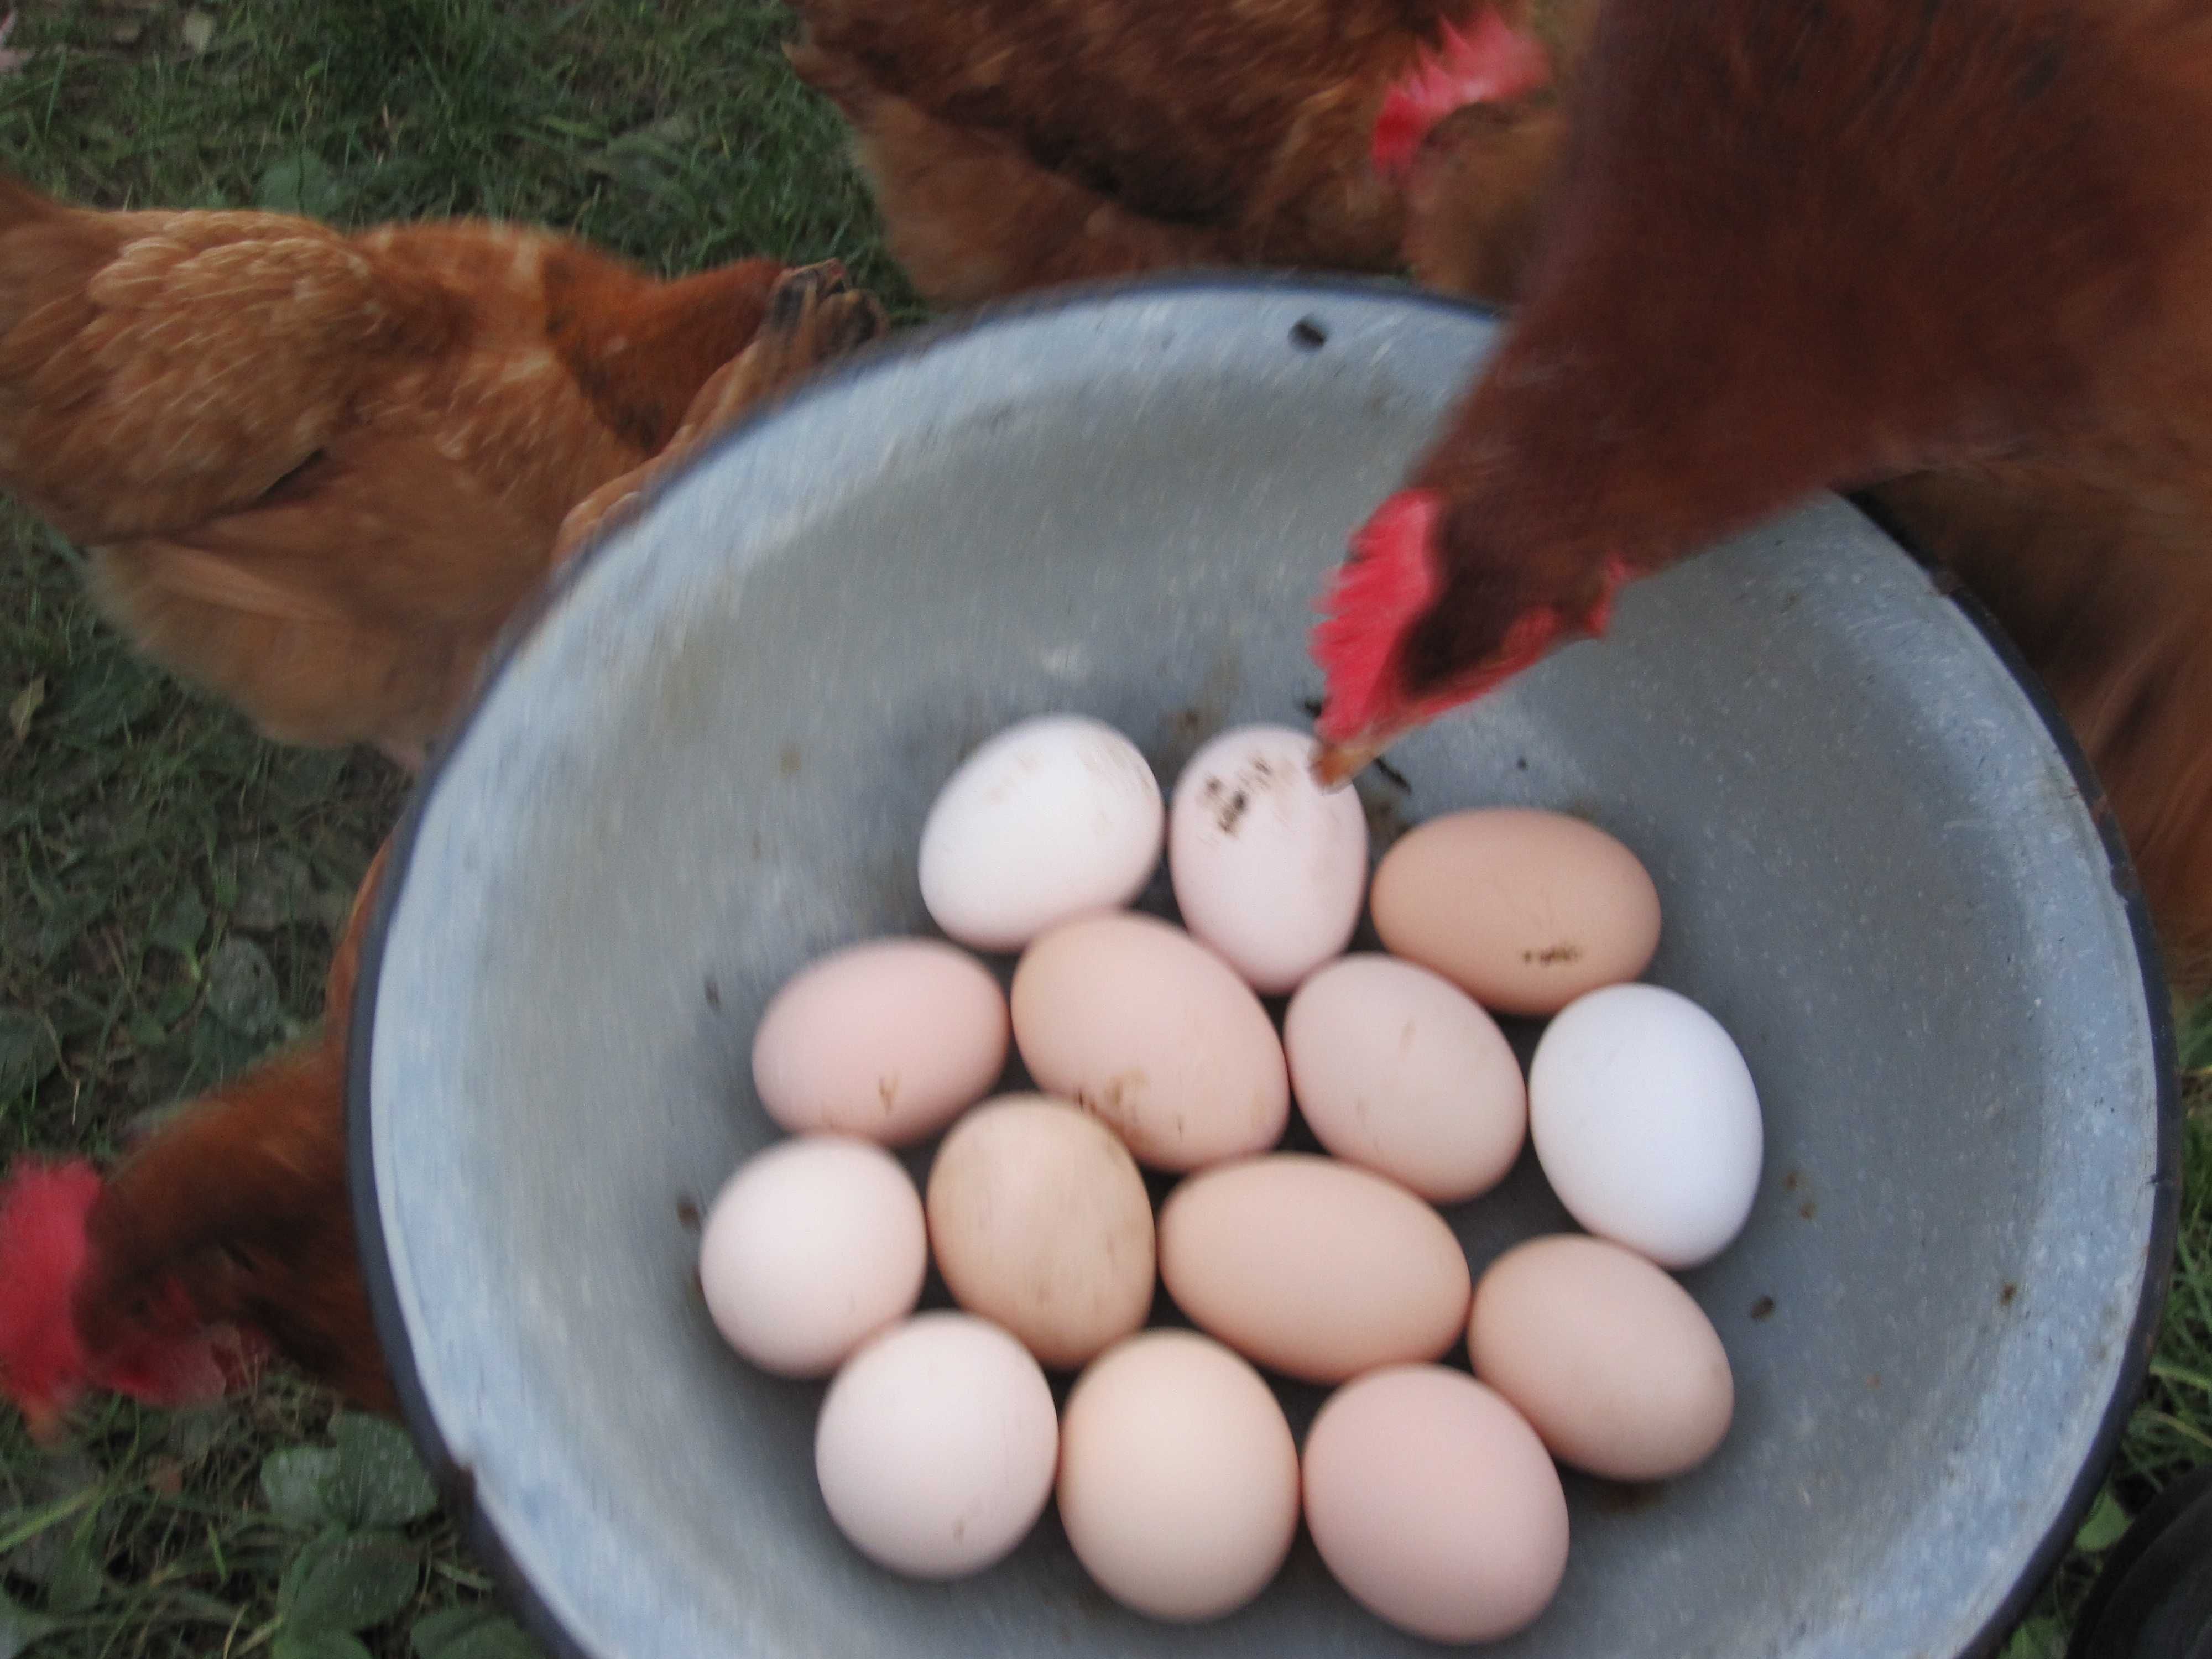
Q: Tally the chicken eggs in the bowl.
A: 14